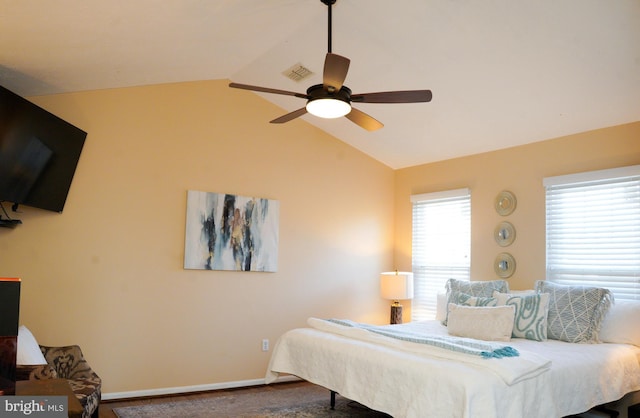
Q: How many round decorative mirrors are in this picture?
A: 3